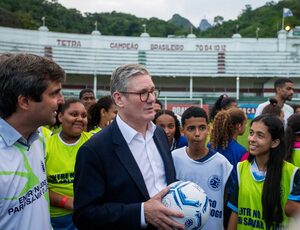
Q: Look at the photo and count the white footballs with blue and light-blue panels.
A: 1